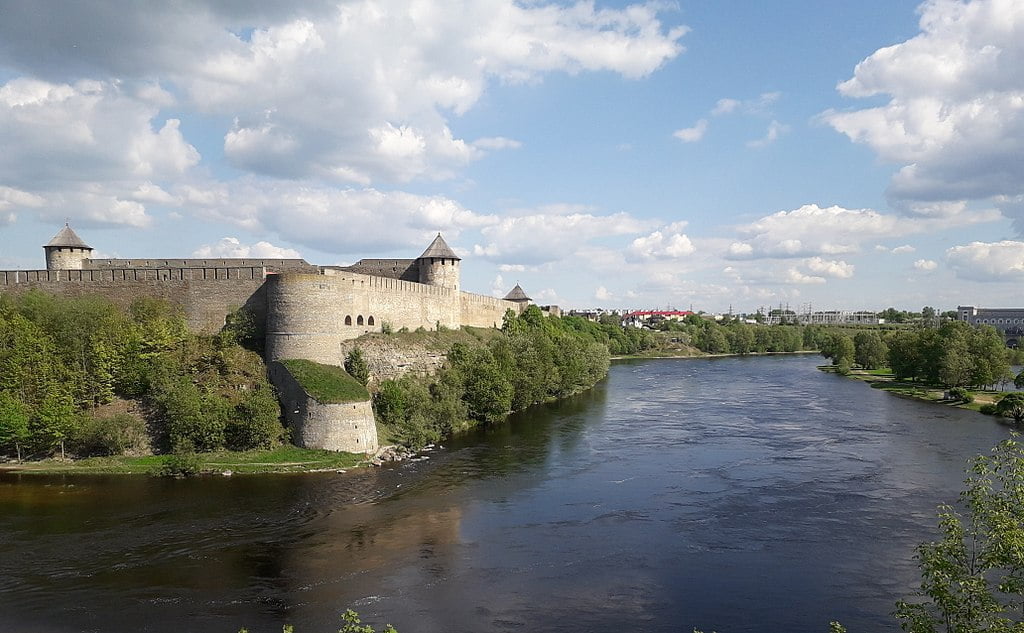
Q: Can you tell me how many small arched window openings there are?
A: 3